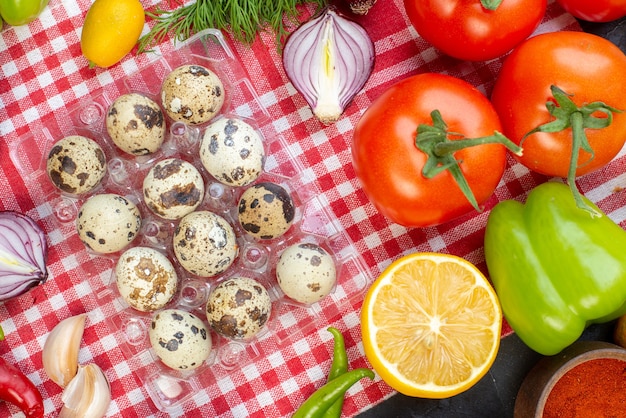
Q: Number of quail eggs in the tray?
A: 12